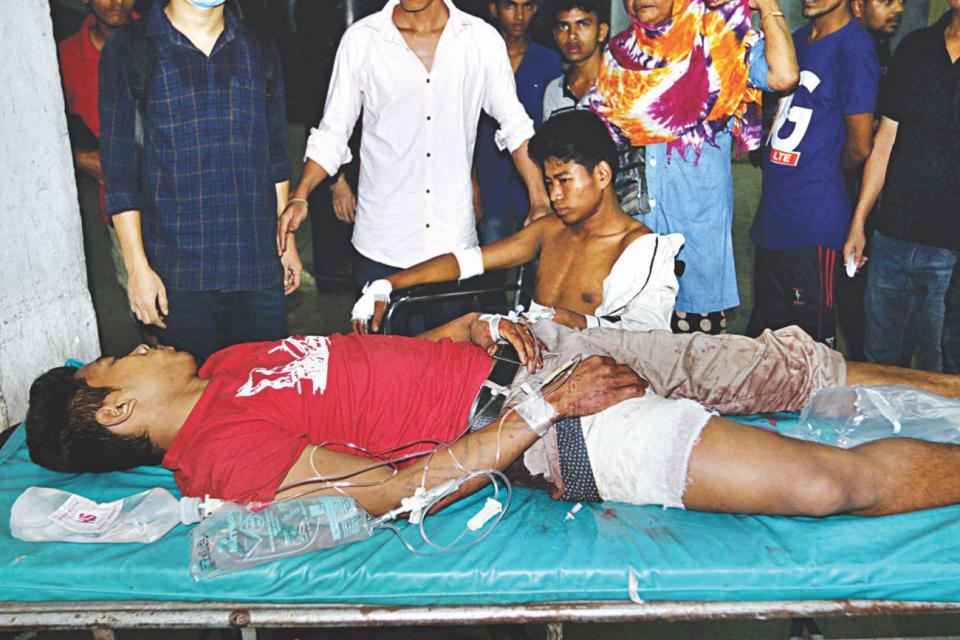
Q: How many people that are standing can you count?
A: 9